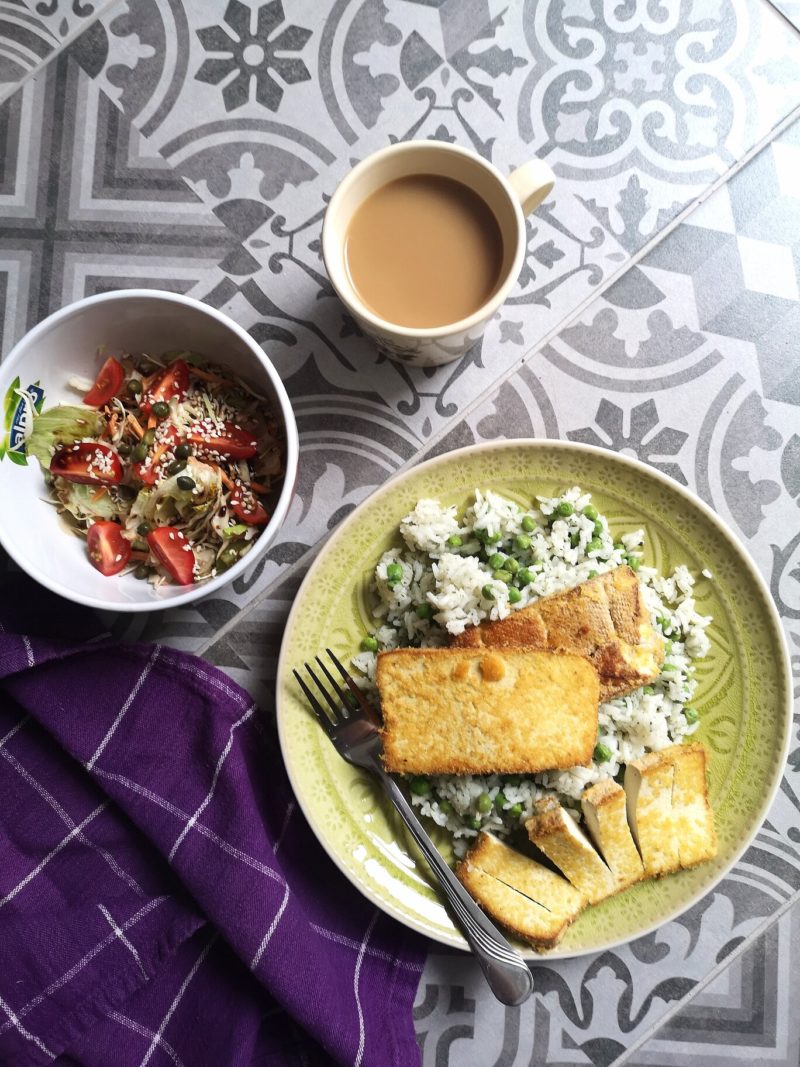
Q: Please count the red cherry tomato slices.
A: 8